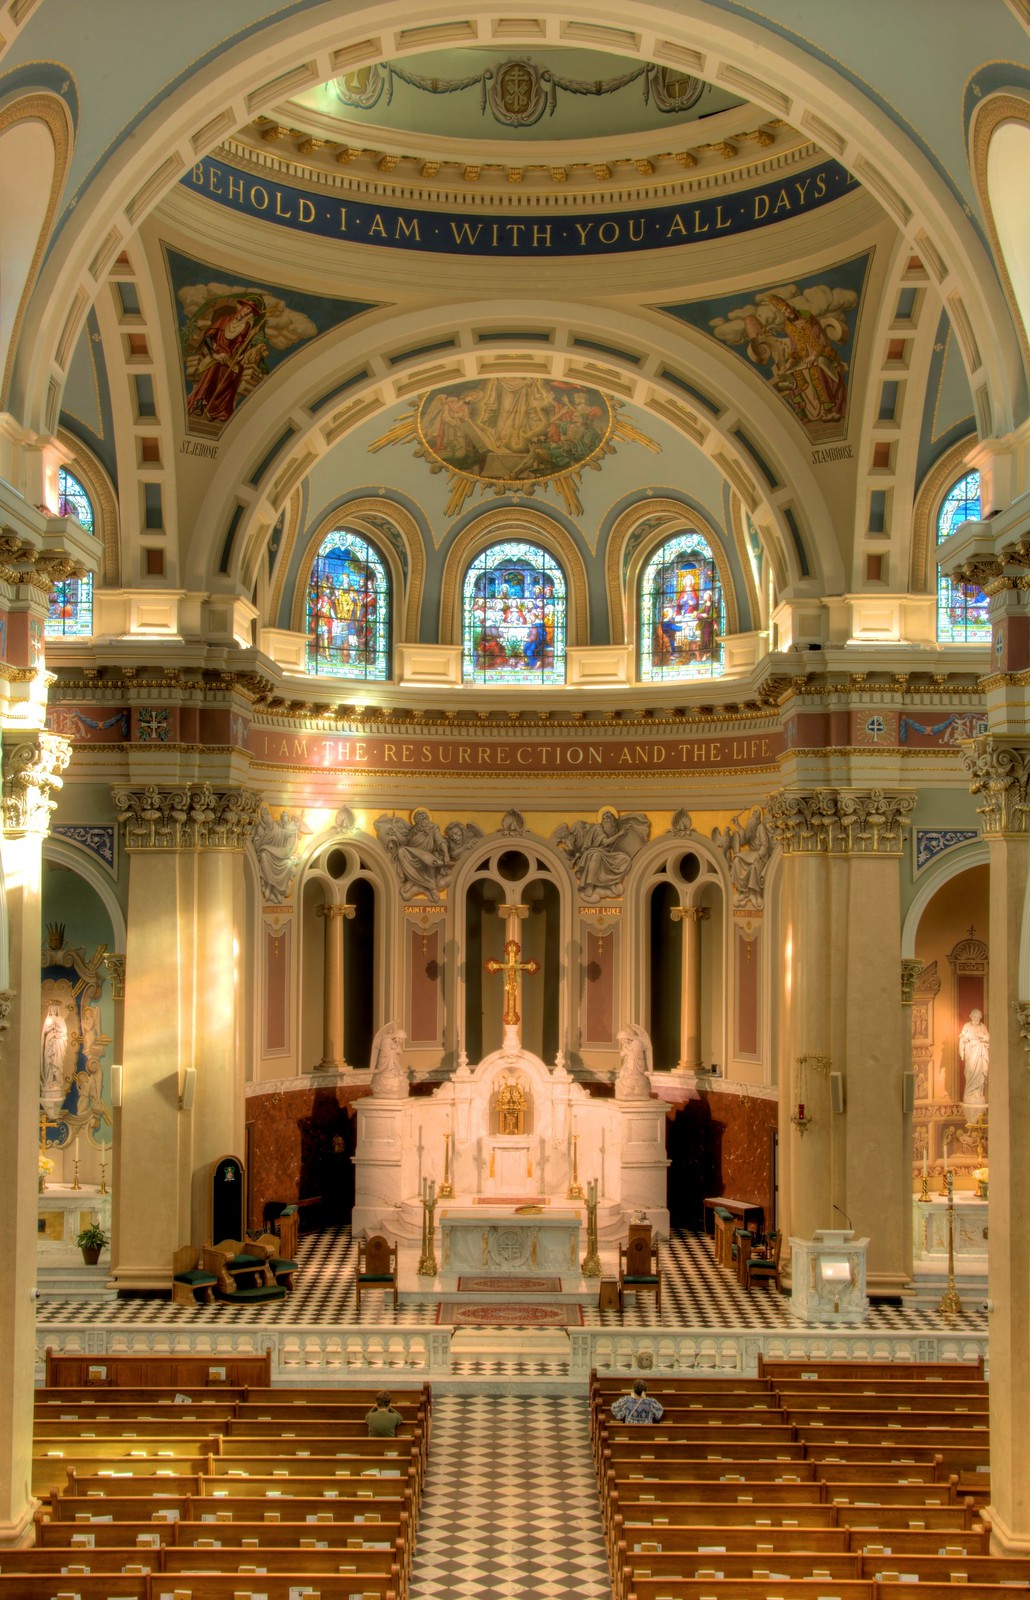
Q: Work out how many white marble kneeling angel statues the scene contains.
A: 2